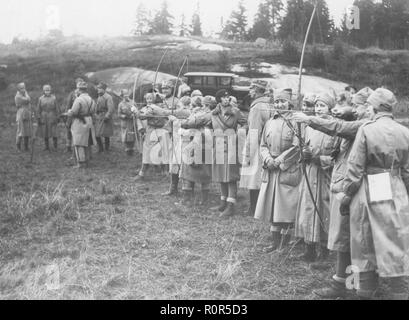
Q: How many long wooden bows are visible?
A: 4